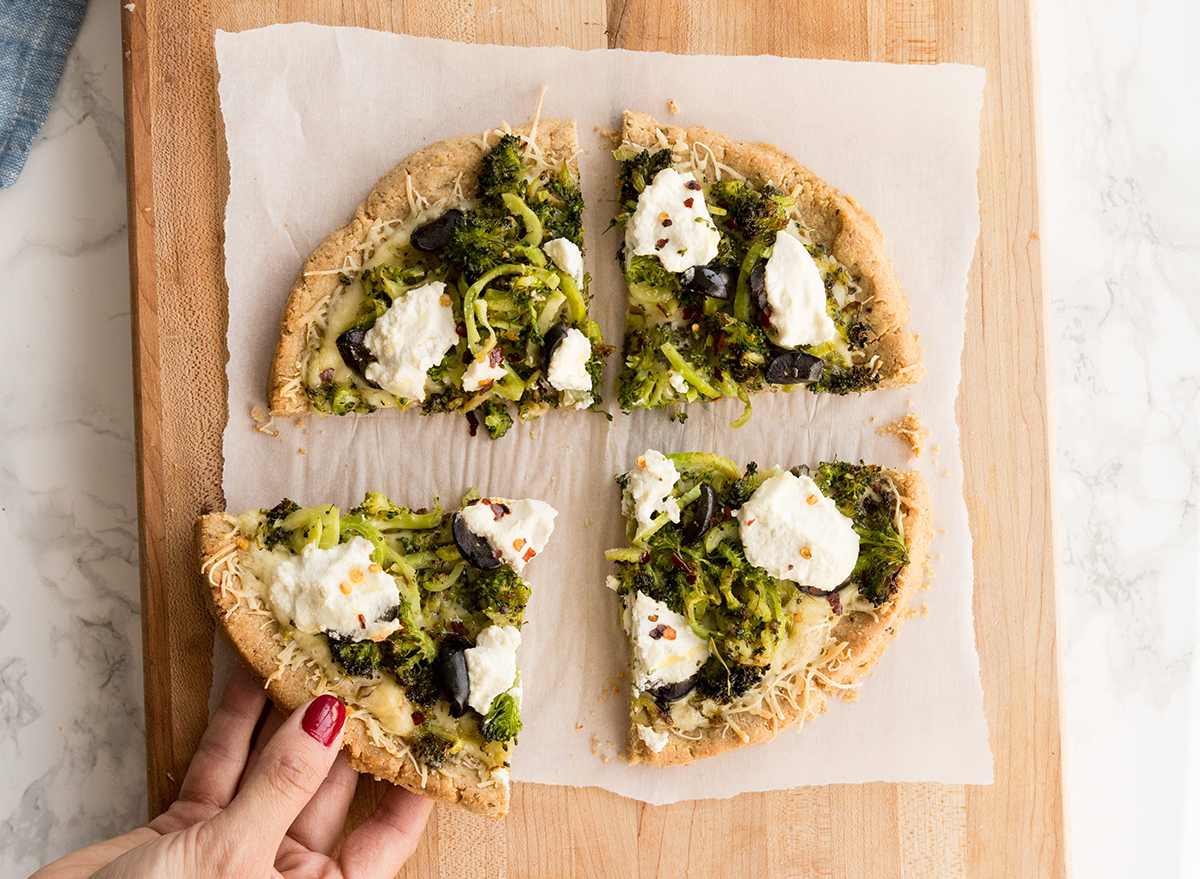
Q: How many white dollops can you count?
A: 12